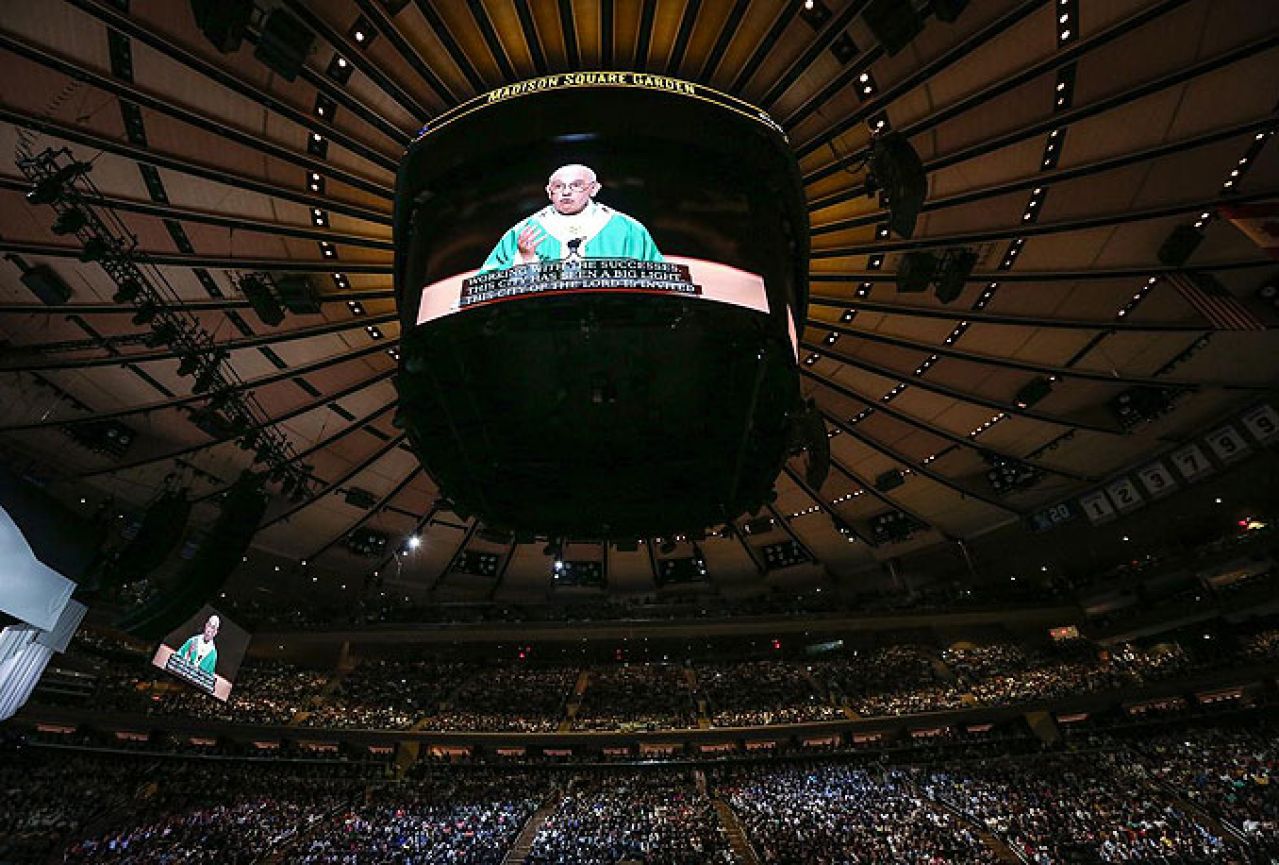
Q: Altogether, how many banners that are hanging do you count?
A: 7